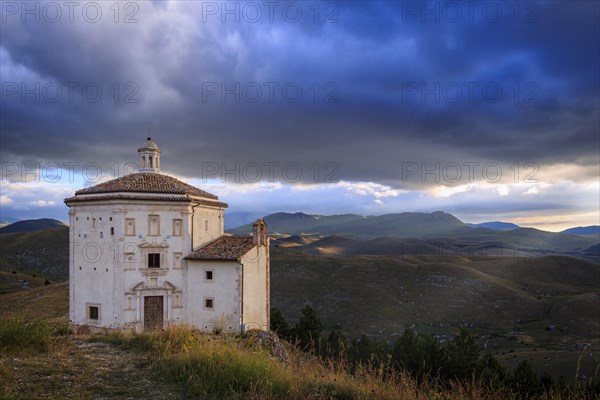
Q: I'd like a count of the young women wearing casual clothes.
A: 0